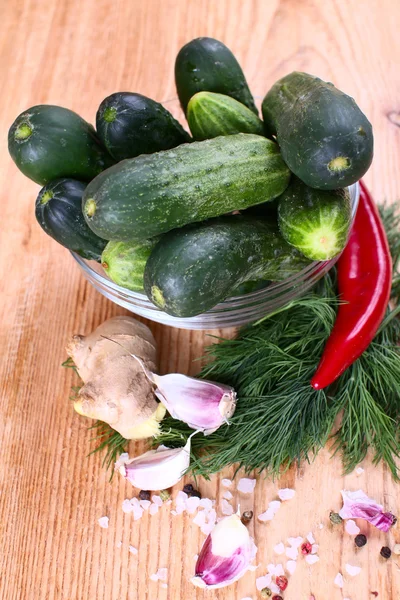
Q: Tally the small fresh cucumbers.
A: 10